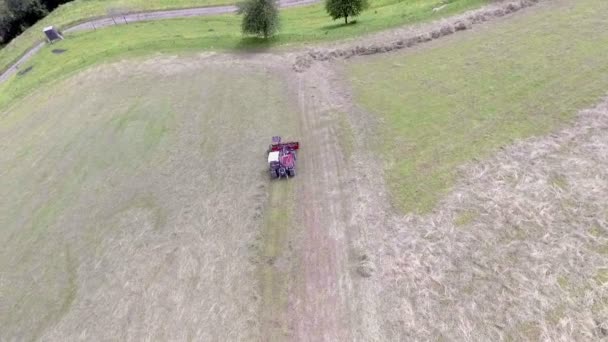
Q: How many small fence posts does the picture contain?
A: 3